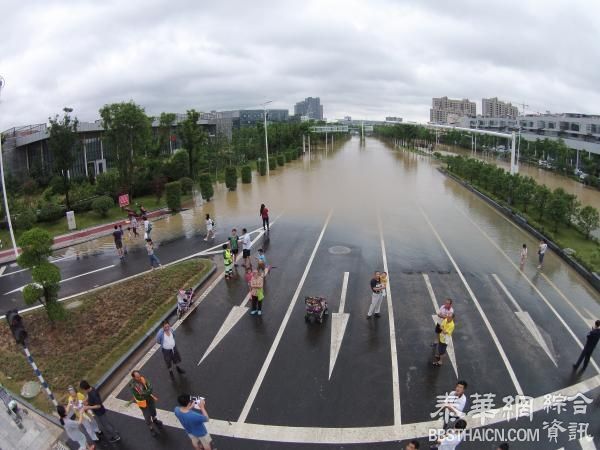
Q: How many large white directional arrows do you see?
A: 4